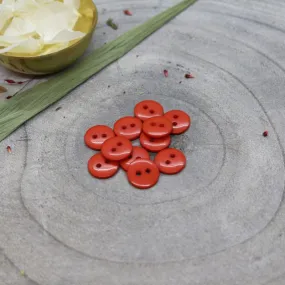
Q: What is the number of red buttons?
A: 11